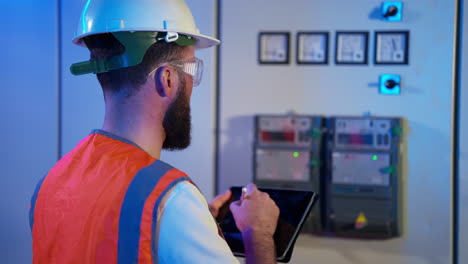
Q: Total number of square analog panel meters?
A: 4